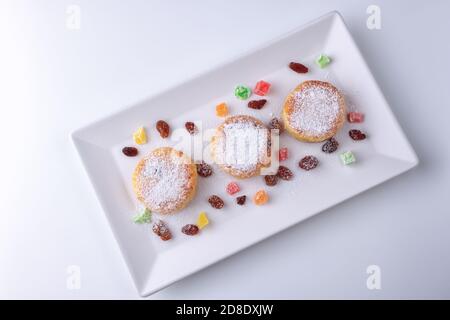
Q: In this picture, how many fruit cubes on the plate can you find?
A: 12